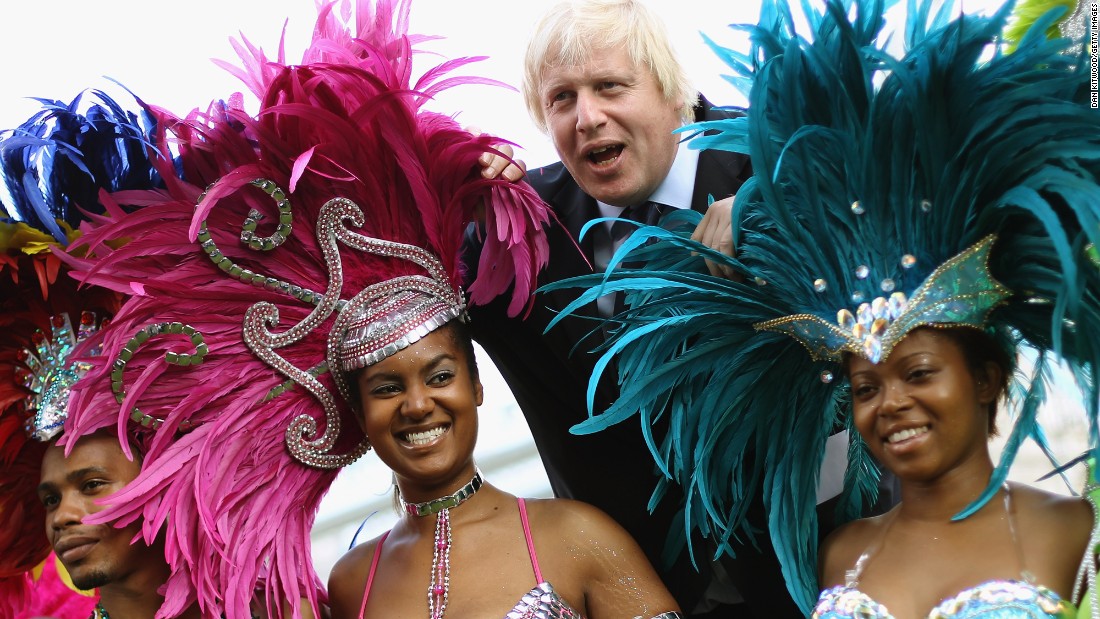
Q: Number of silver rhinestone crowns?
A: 1